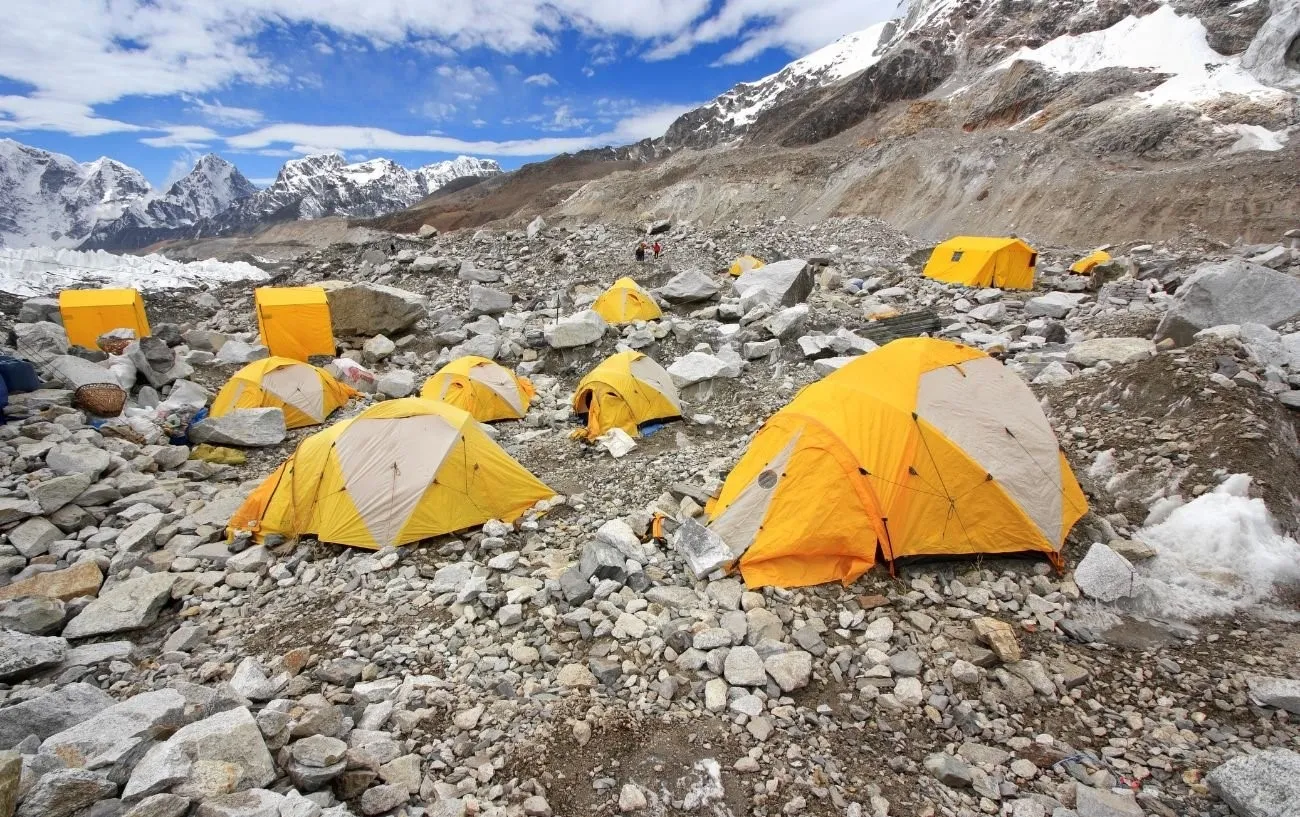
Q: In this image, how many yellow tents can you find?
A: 11